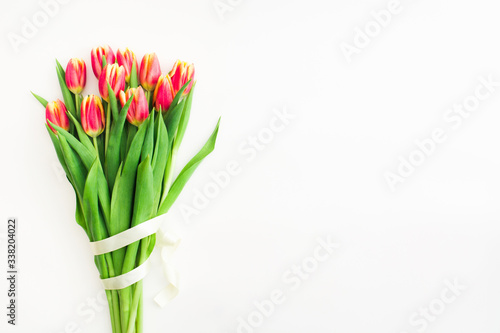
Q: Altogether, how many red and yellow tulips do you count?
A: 10